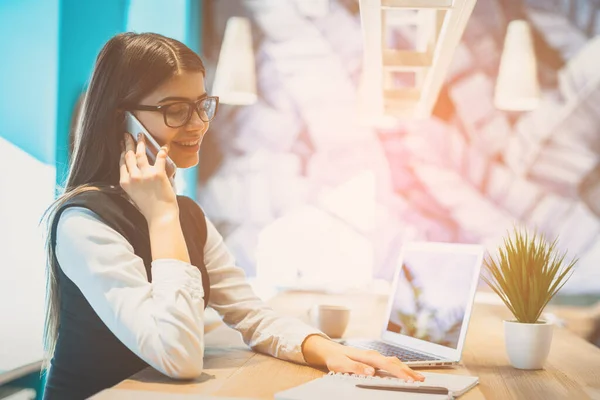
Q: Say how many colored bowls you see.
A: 0